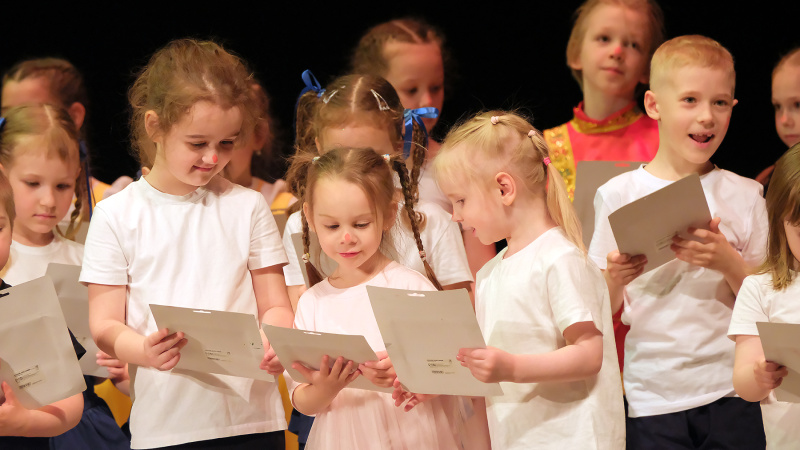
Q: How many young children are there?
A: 13